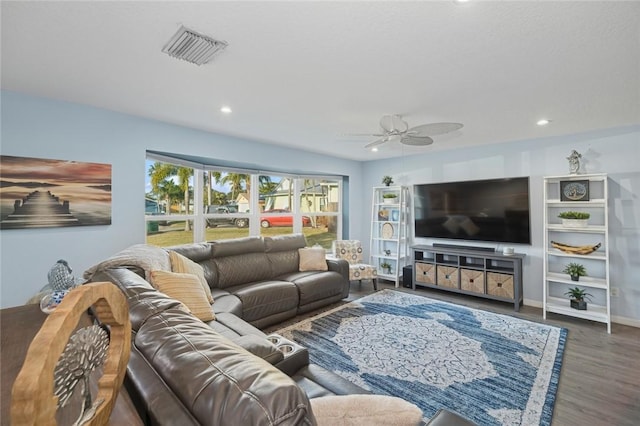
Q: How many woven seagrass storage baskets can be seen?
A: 4